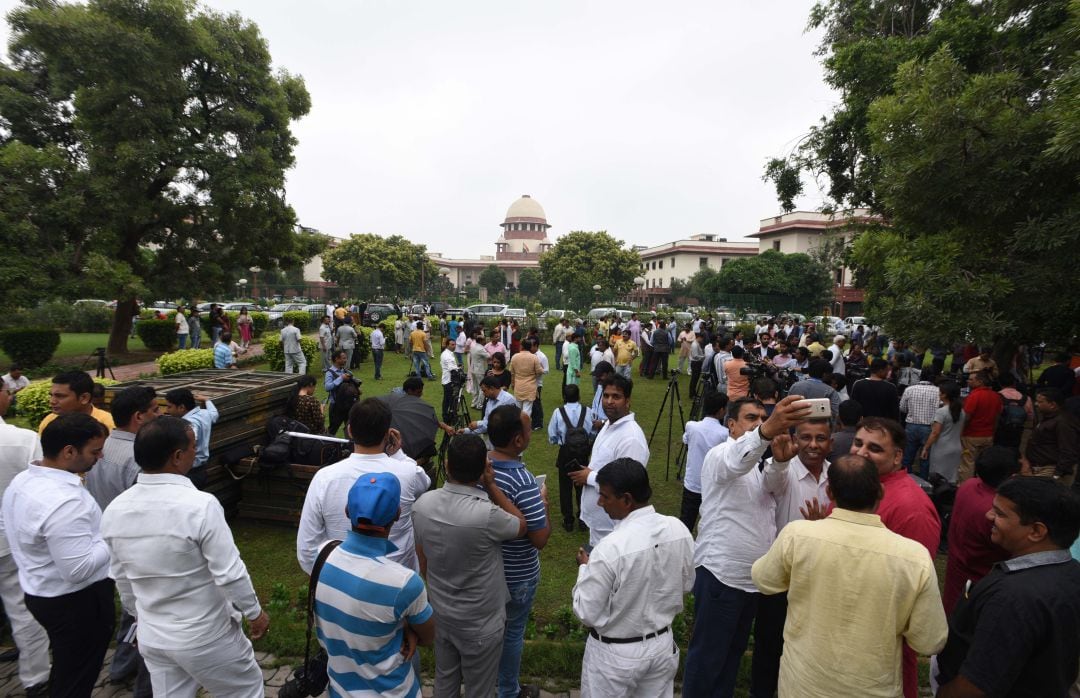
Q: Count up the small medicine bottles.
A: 0